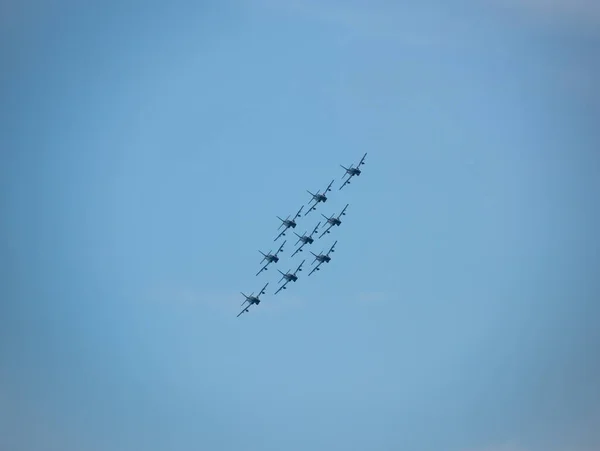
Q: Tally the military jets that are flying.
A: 9